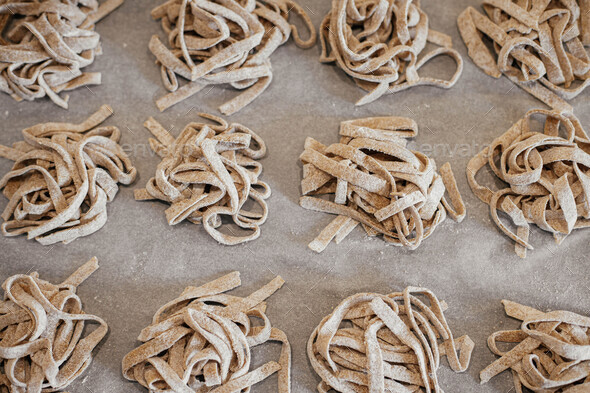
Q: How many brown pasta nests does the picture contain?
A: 12